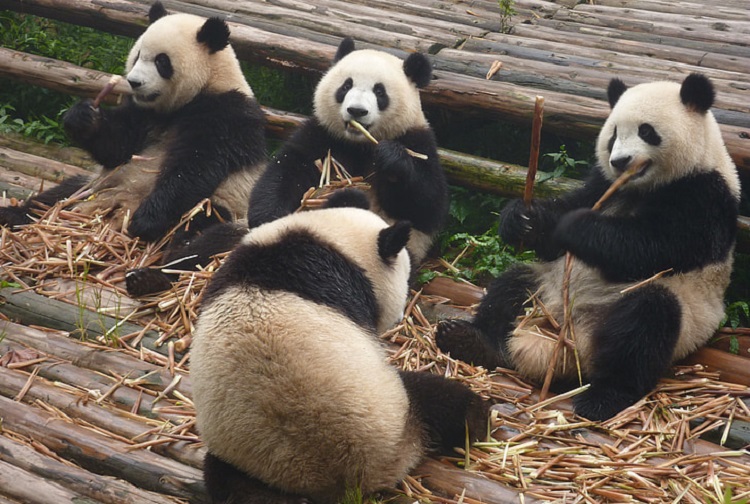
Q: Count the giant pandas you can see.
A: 4